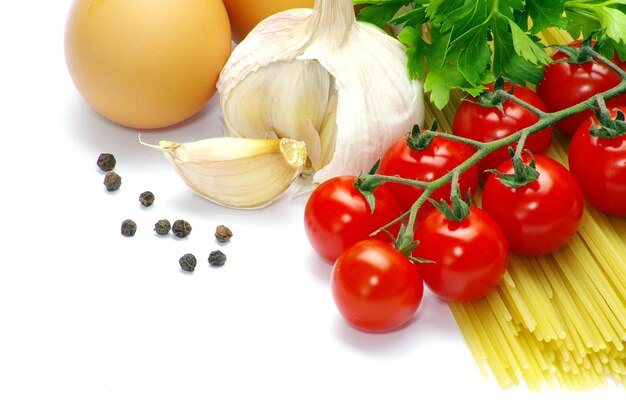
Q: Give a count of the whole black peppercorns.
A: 9